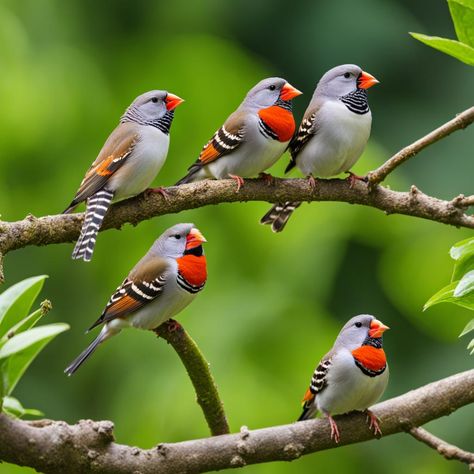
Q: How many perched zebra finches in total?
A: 5